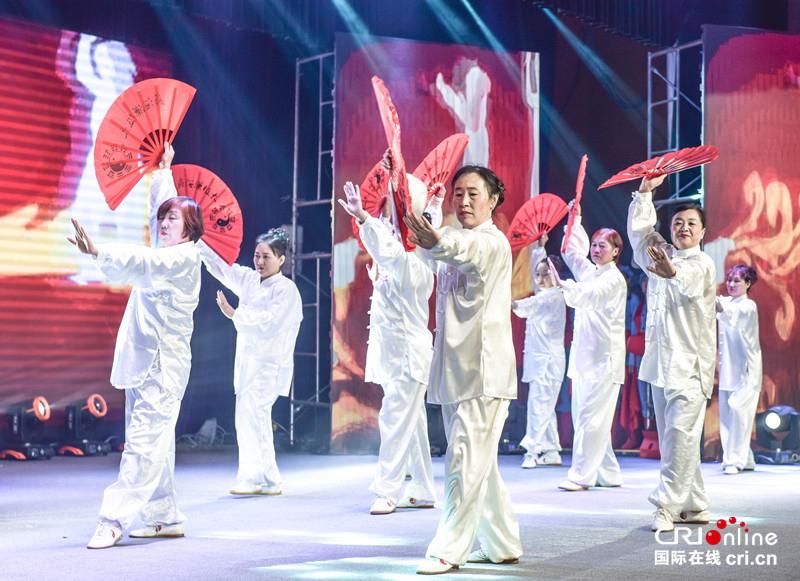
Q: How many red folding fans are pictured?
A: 8